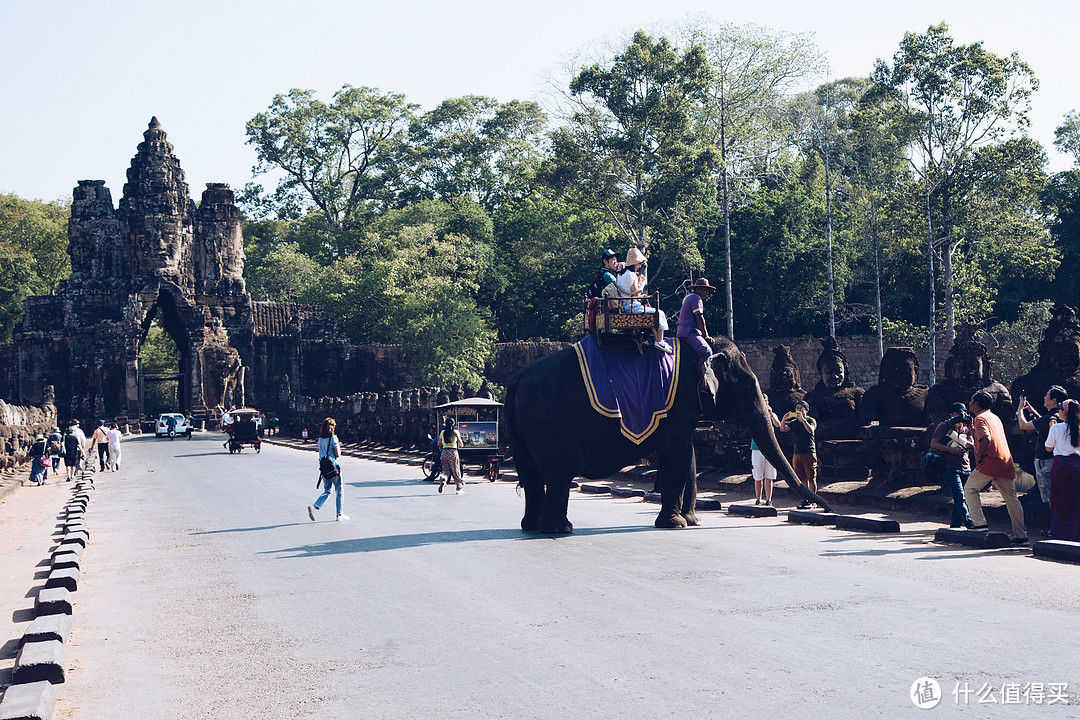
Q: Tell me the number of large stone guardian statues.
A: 5